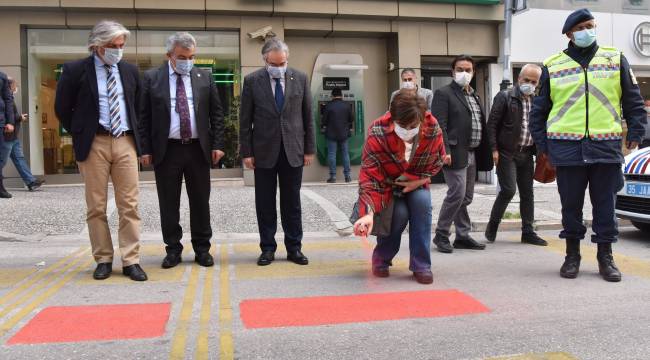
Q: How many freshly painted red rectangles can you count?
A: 2